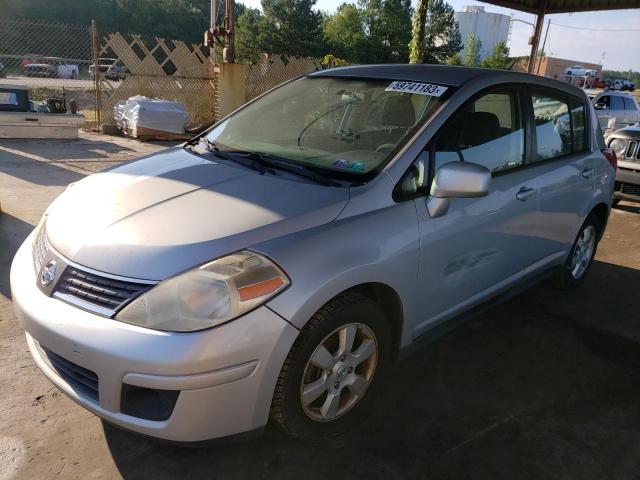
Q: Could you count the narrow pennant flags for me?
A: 0